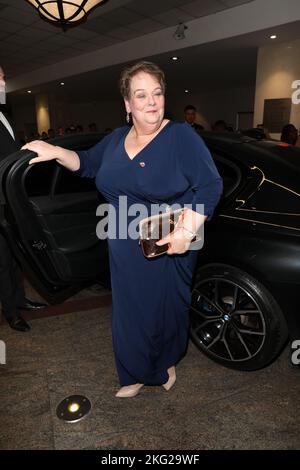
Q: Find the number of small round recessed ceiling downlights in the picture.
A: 5